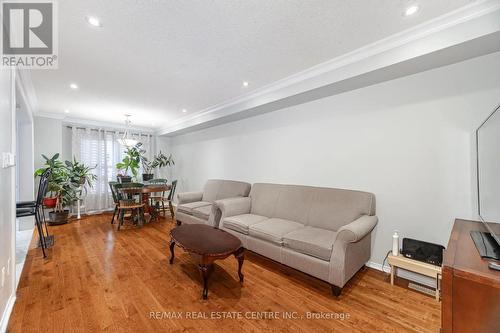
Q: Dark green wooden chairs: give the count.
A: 4